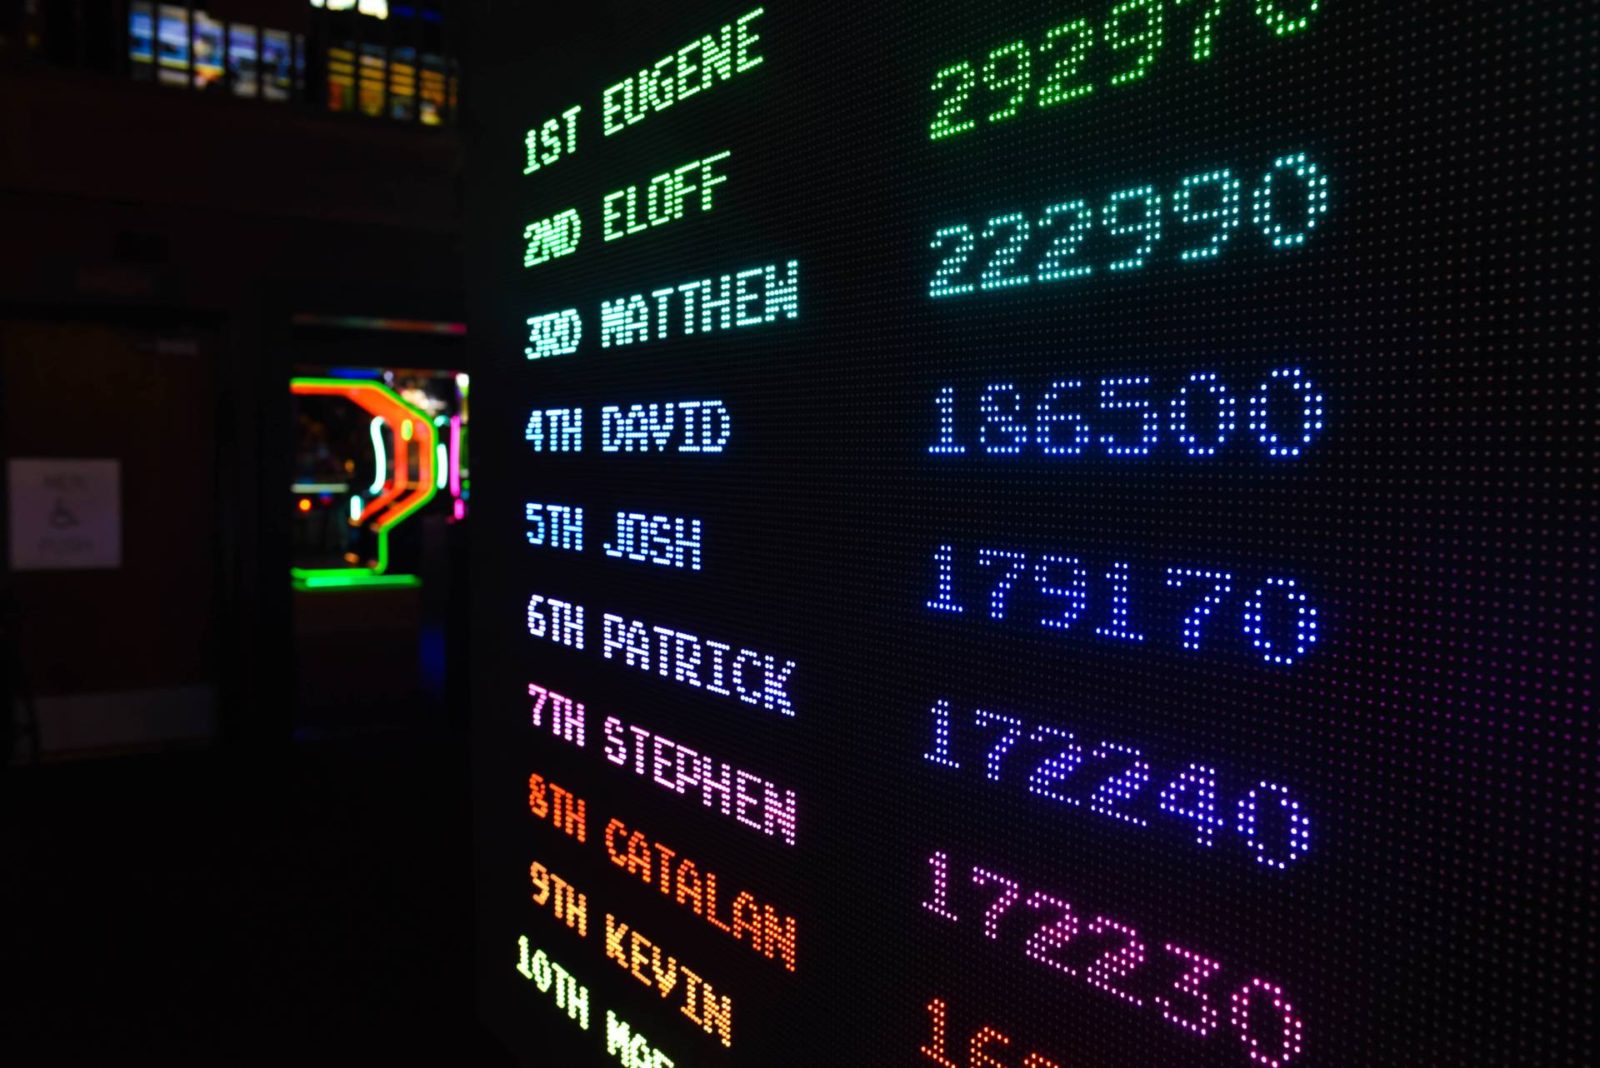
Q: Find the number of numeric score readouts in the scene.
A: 7